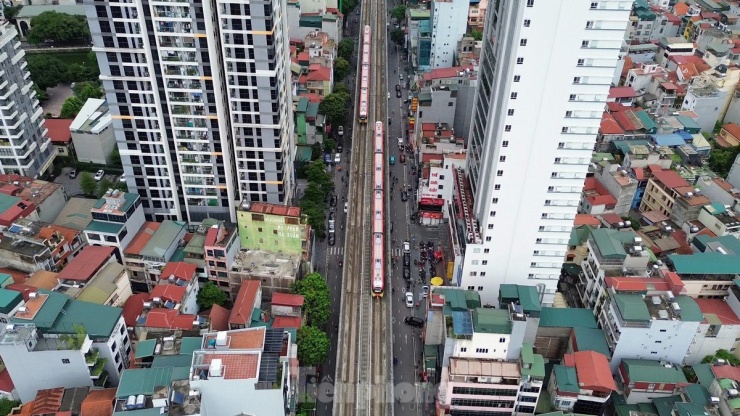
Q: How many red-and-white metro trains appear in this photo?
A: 2